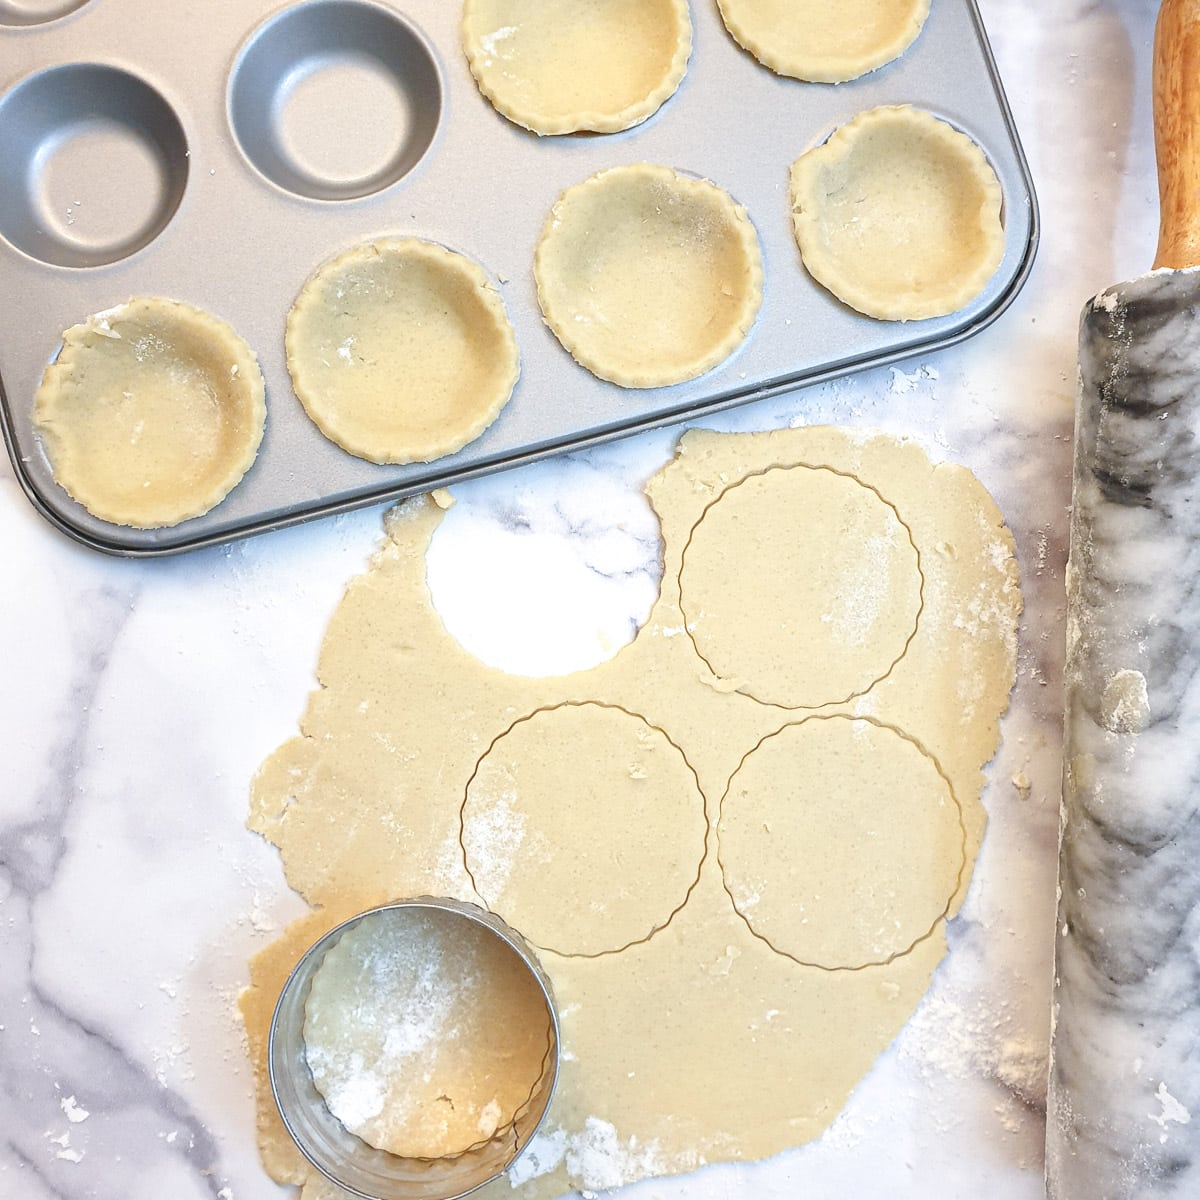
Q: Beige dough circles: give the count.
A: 10